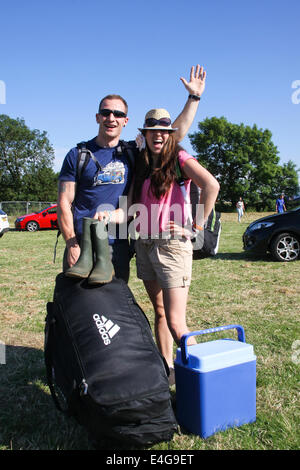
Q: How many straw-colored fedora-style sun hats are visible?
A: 1